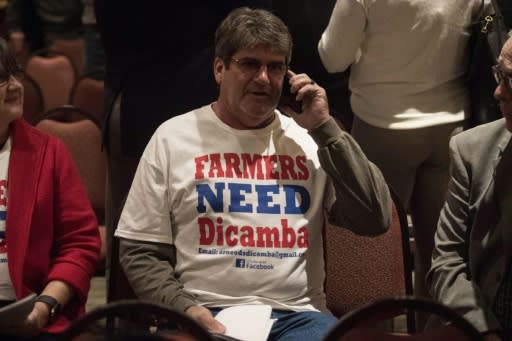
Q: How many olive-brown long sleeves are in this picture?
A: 2